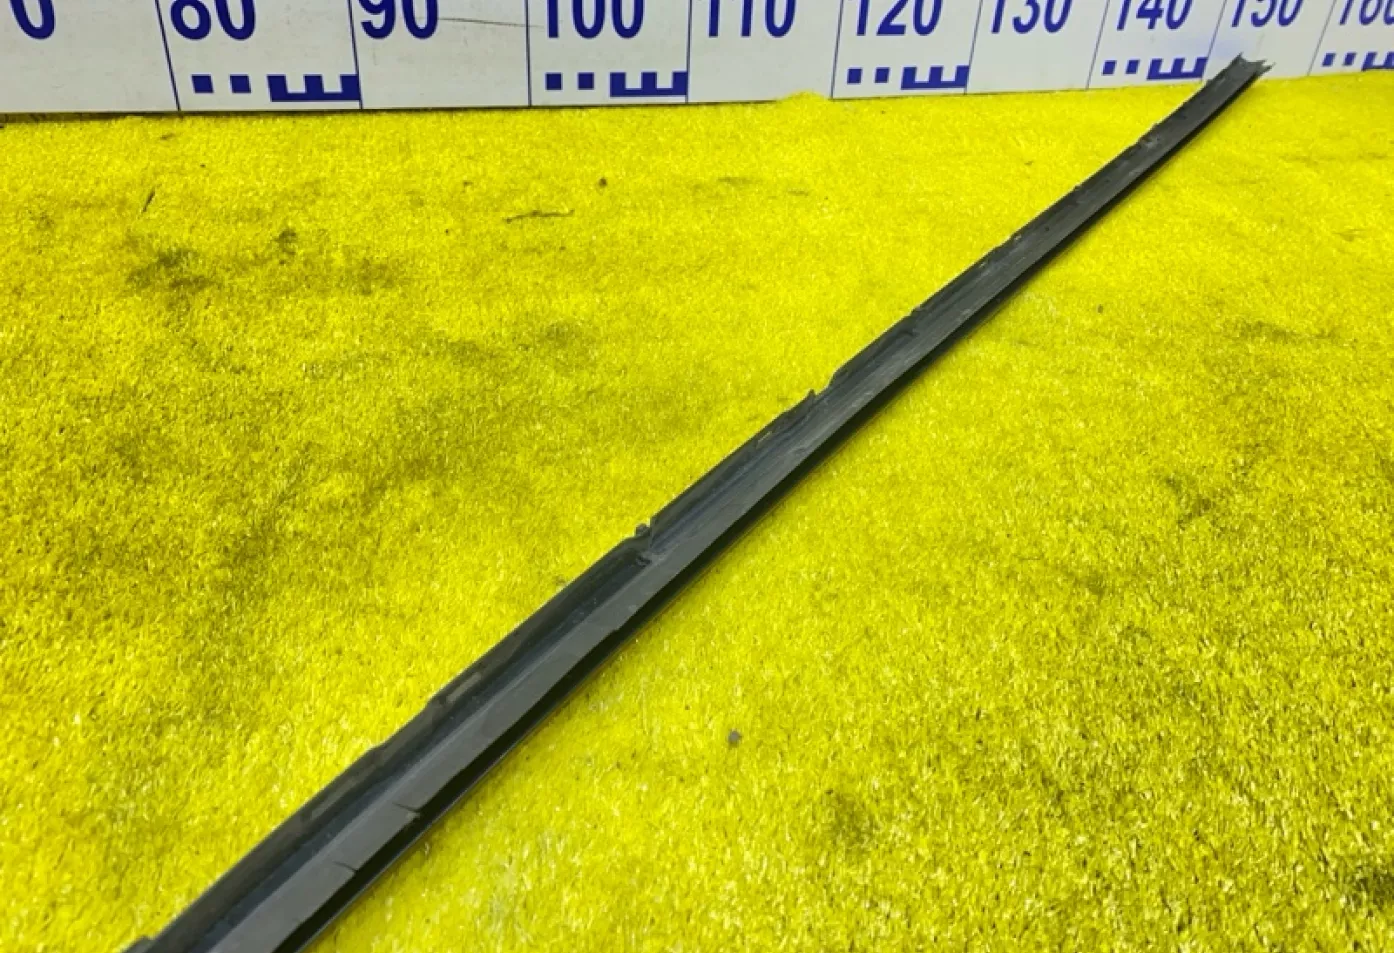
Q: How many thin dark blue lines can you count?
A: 9